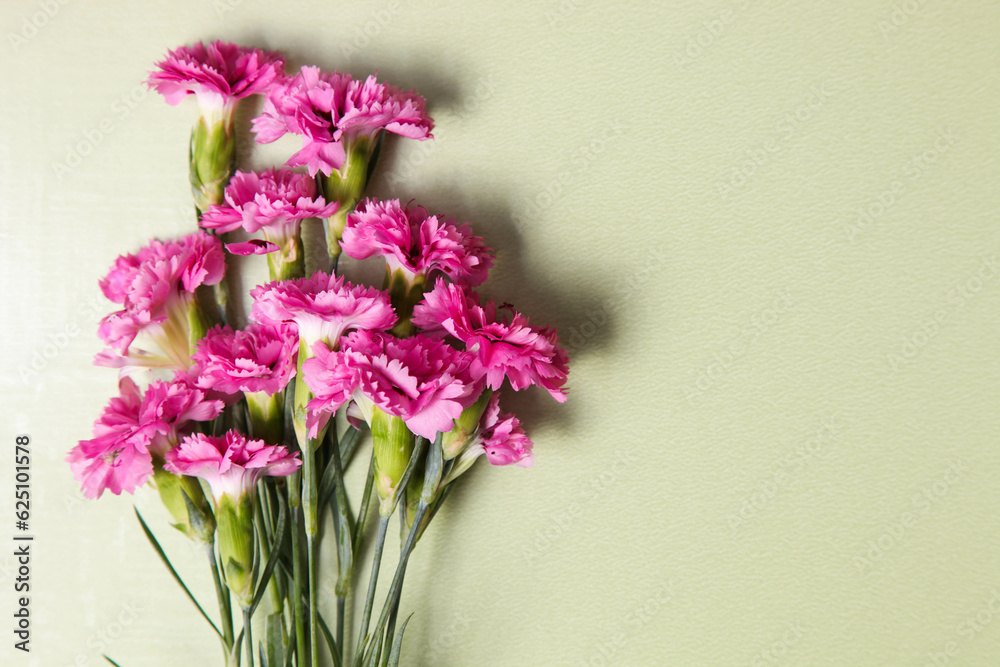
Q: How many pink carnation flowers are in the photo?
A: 12